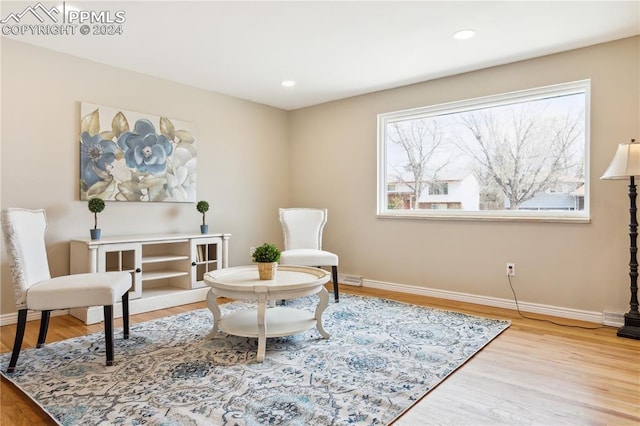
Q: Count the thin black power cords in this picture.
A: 1